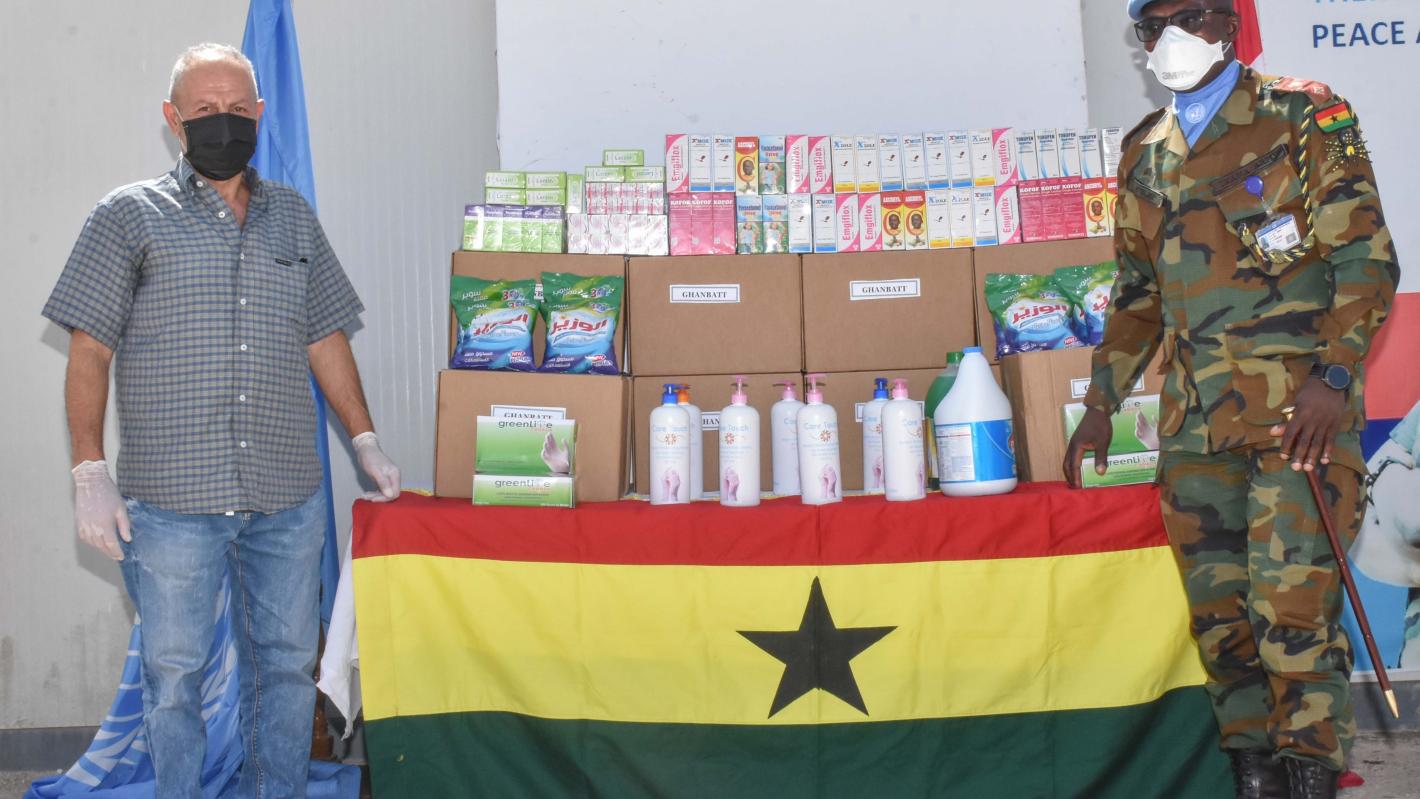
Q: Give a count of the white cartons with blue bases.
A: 9